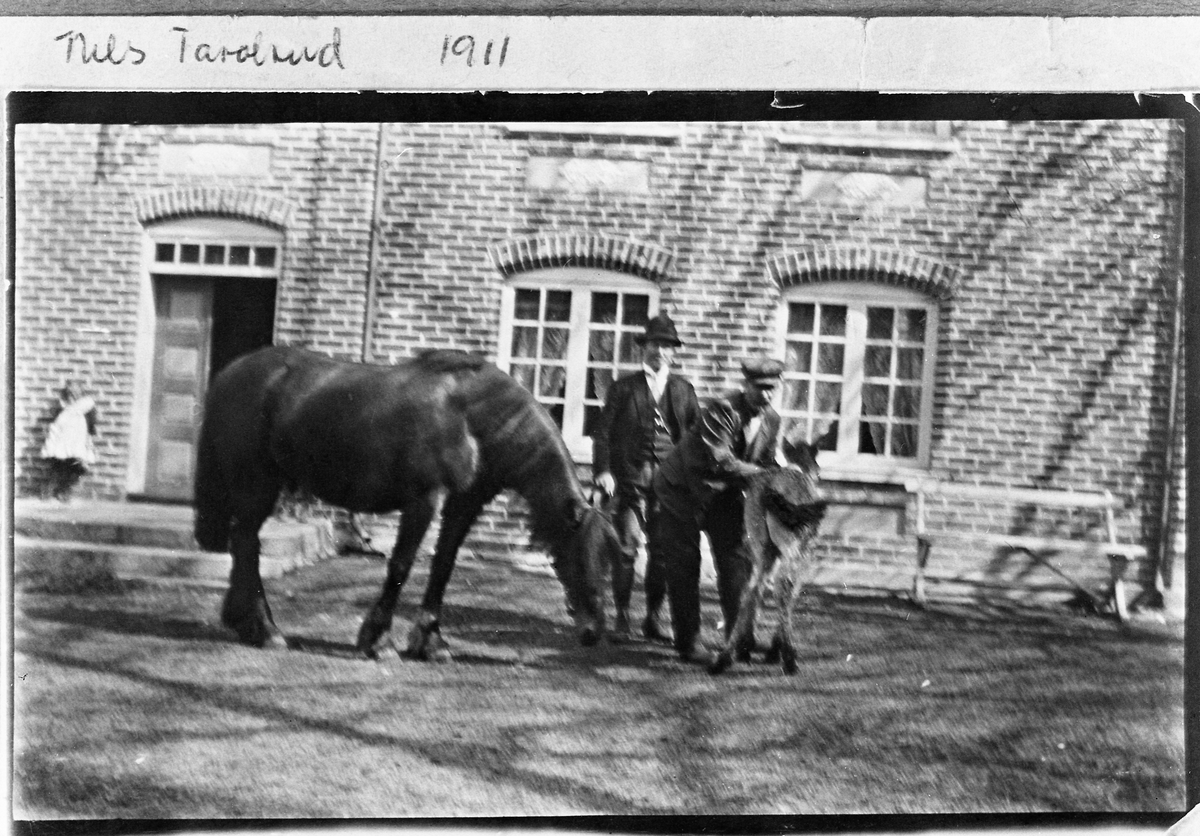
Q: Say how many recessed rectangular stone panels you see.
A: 3